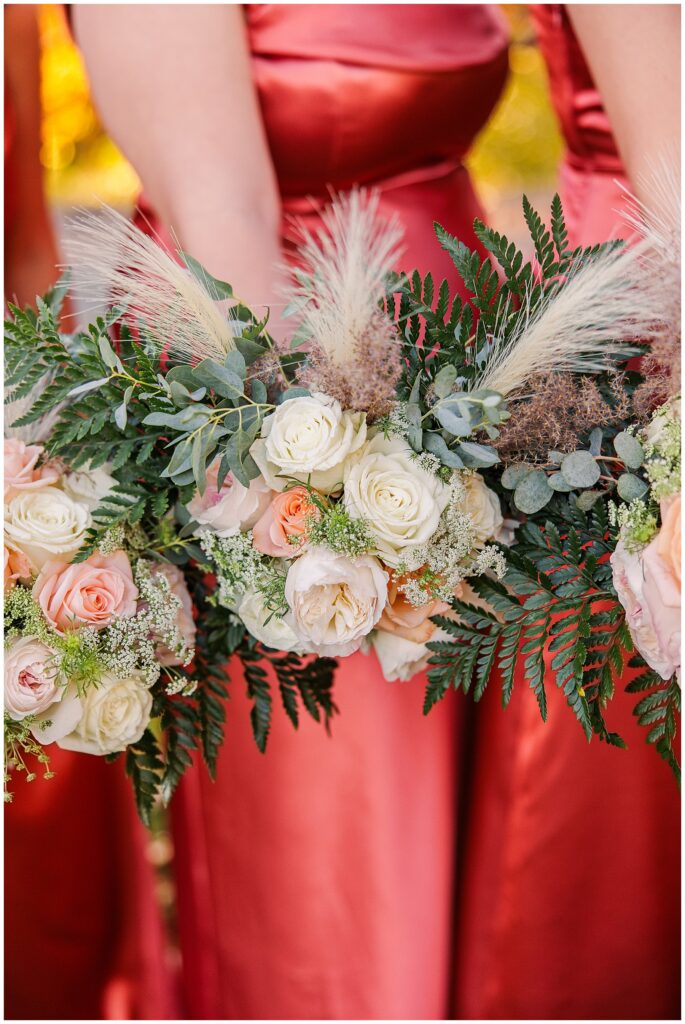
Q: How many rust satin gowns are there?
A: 3